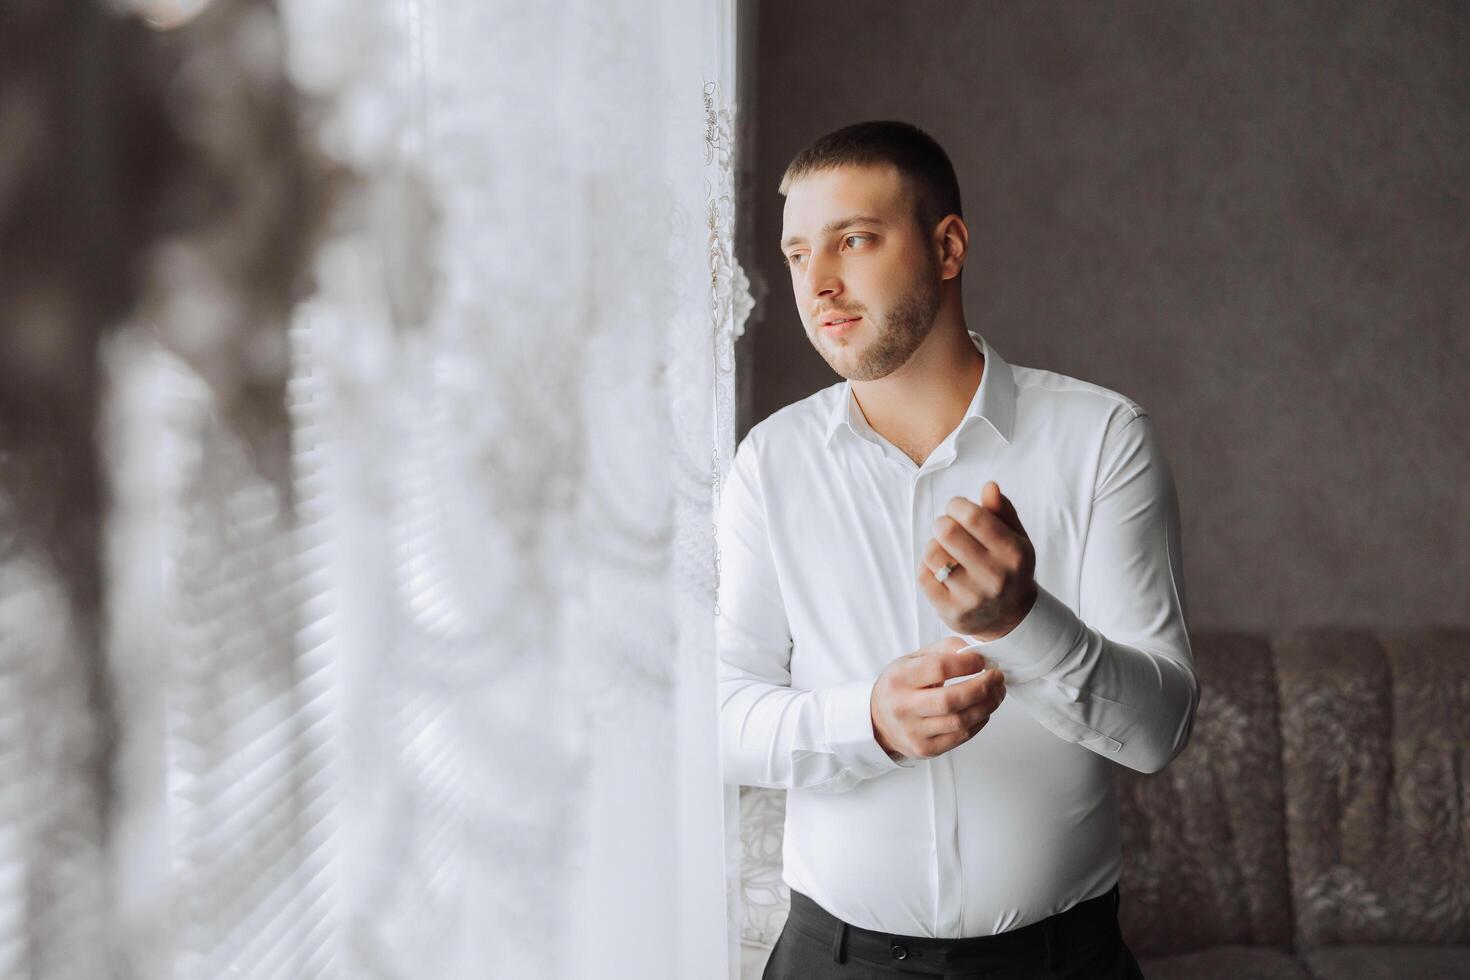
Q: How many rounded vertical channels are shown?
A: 3